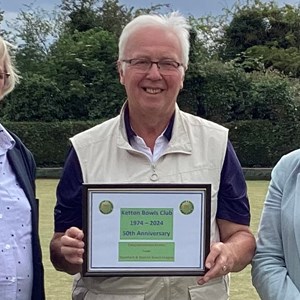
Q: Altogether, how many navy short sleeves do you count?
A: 2